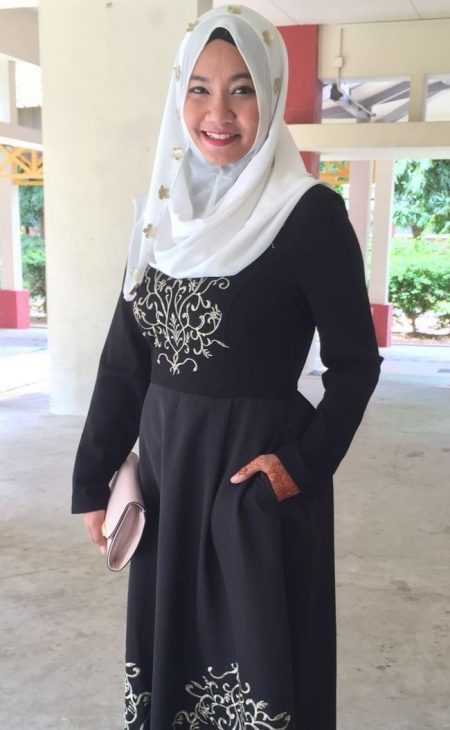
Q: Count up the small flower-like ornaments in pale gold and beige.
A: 9